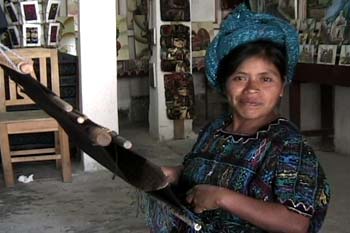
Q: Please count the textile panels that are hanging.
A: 3